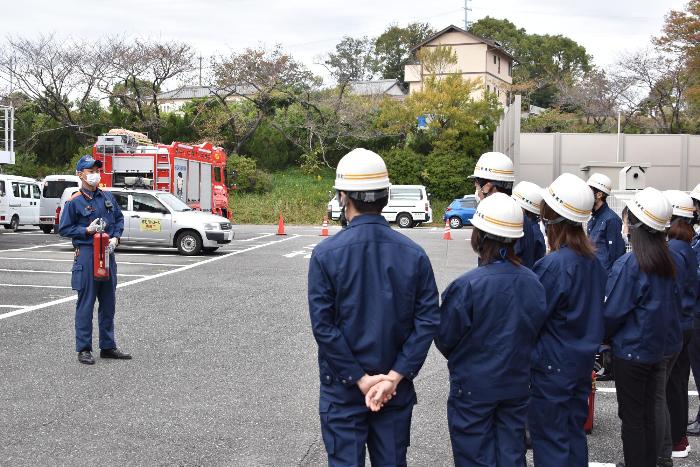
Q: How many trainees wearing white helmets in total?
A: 9